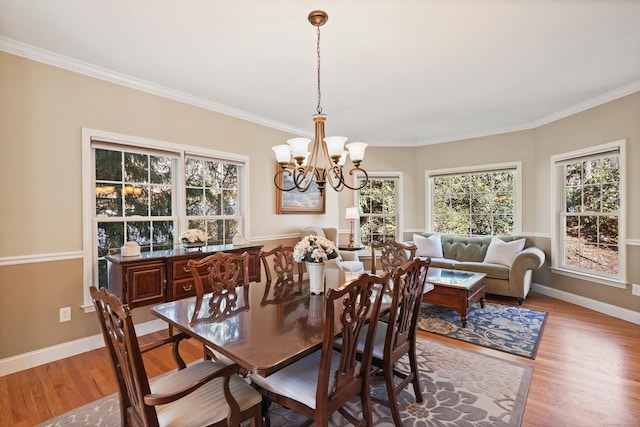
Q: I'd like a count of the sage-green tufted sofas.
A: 1